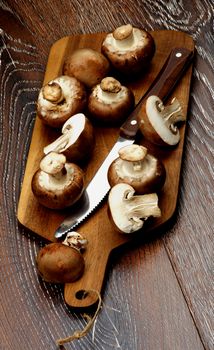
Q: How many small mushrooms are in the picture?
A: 10